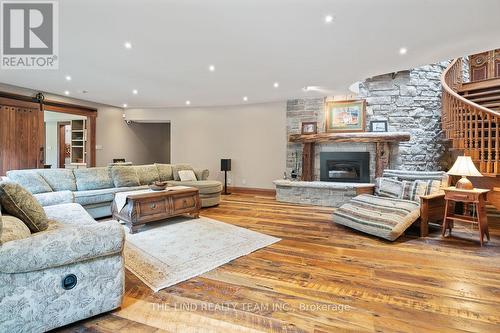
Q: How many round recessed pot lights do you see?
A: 11